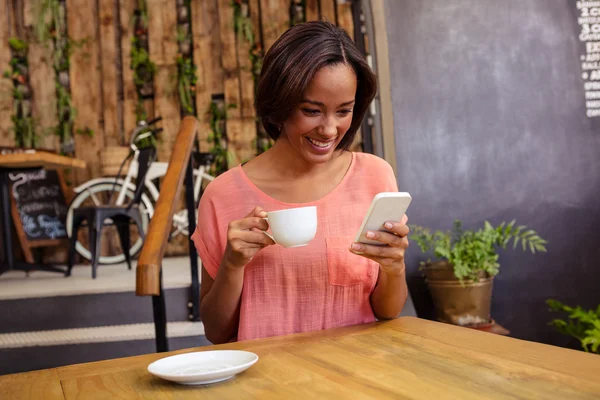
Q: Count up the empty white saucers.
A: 1